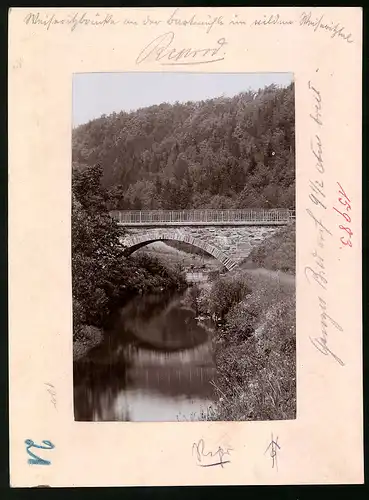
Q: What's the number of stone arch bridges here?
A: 1